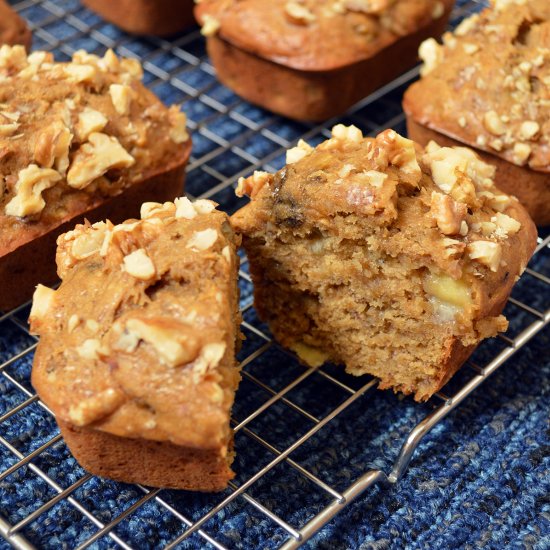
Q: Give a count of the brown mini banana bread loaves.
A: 6